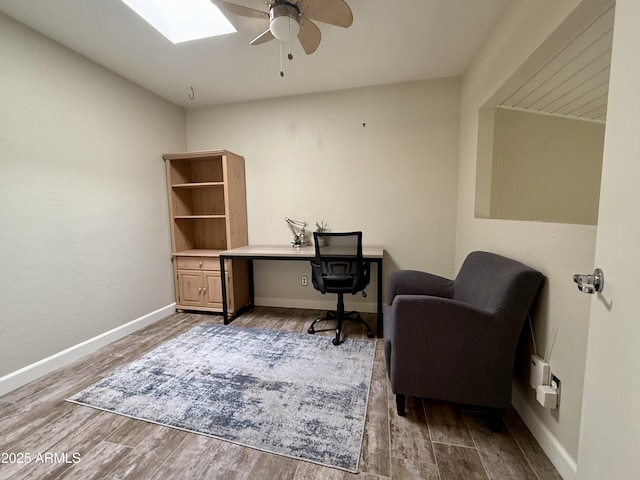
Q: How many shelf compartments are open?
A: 3